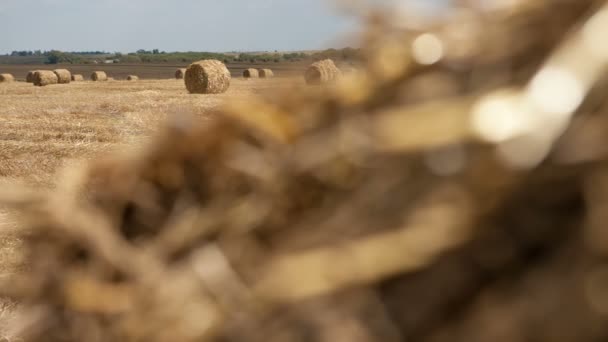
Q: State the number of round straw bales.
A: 12